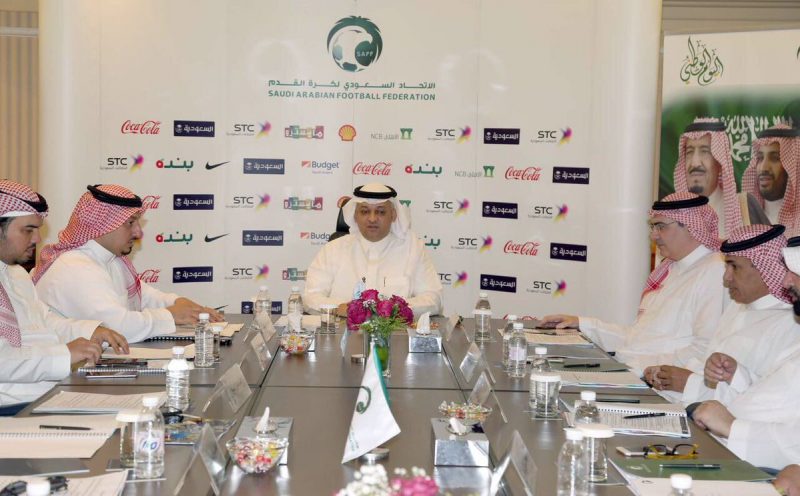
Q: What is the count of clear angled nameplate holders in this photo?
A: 8